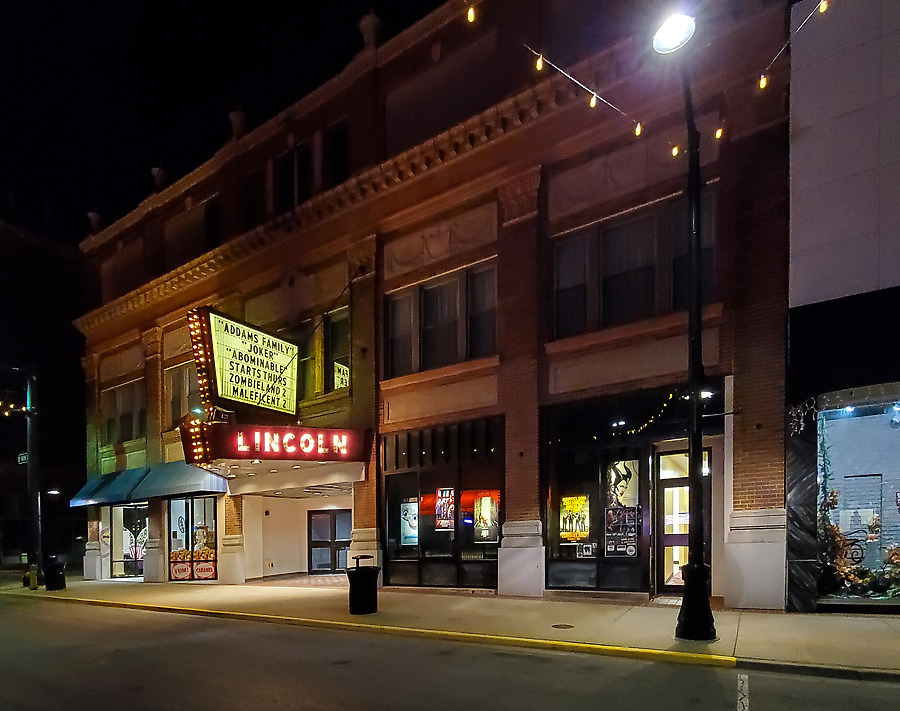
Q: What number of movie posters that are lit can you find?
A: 5